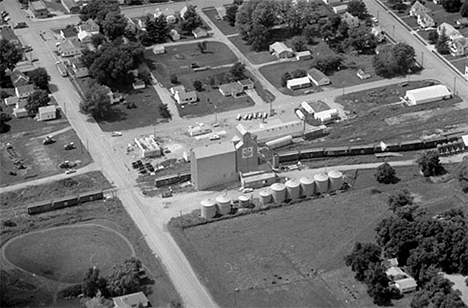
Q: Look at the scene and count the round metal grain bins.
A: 9